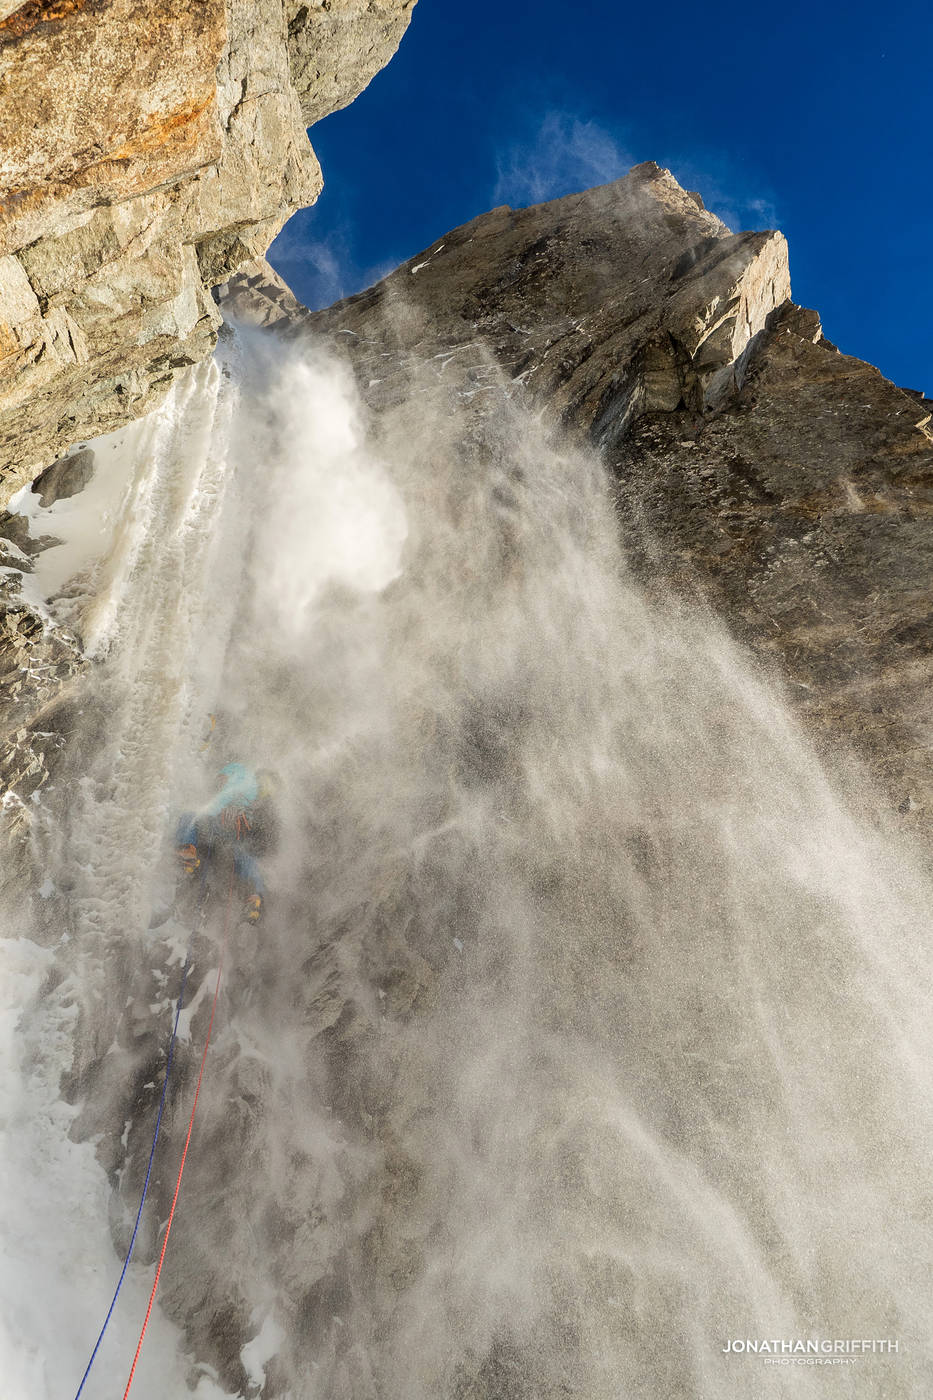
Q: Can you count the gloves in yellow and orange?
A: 2